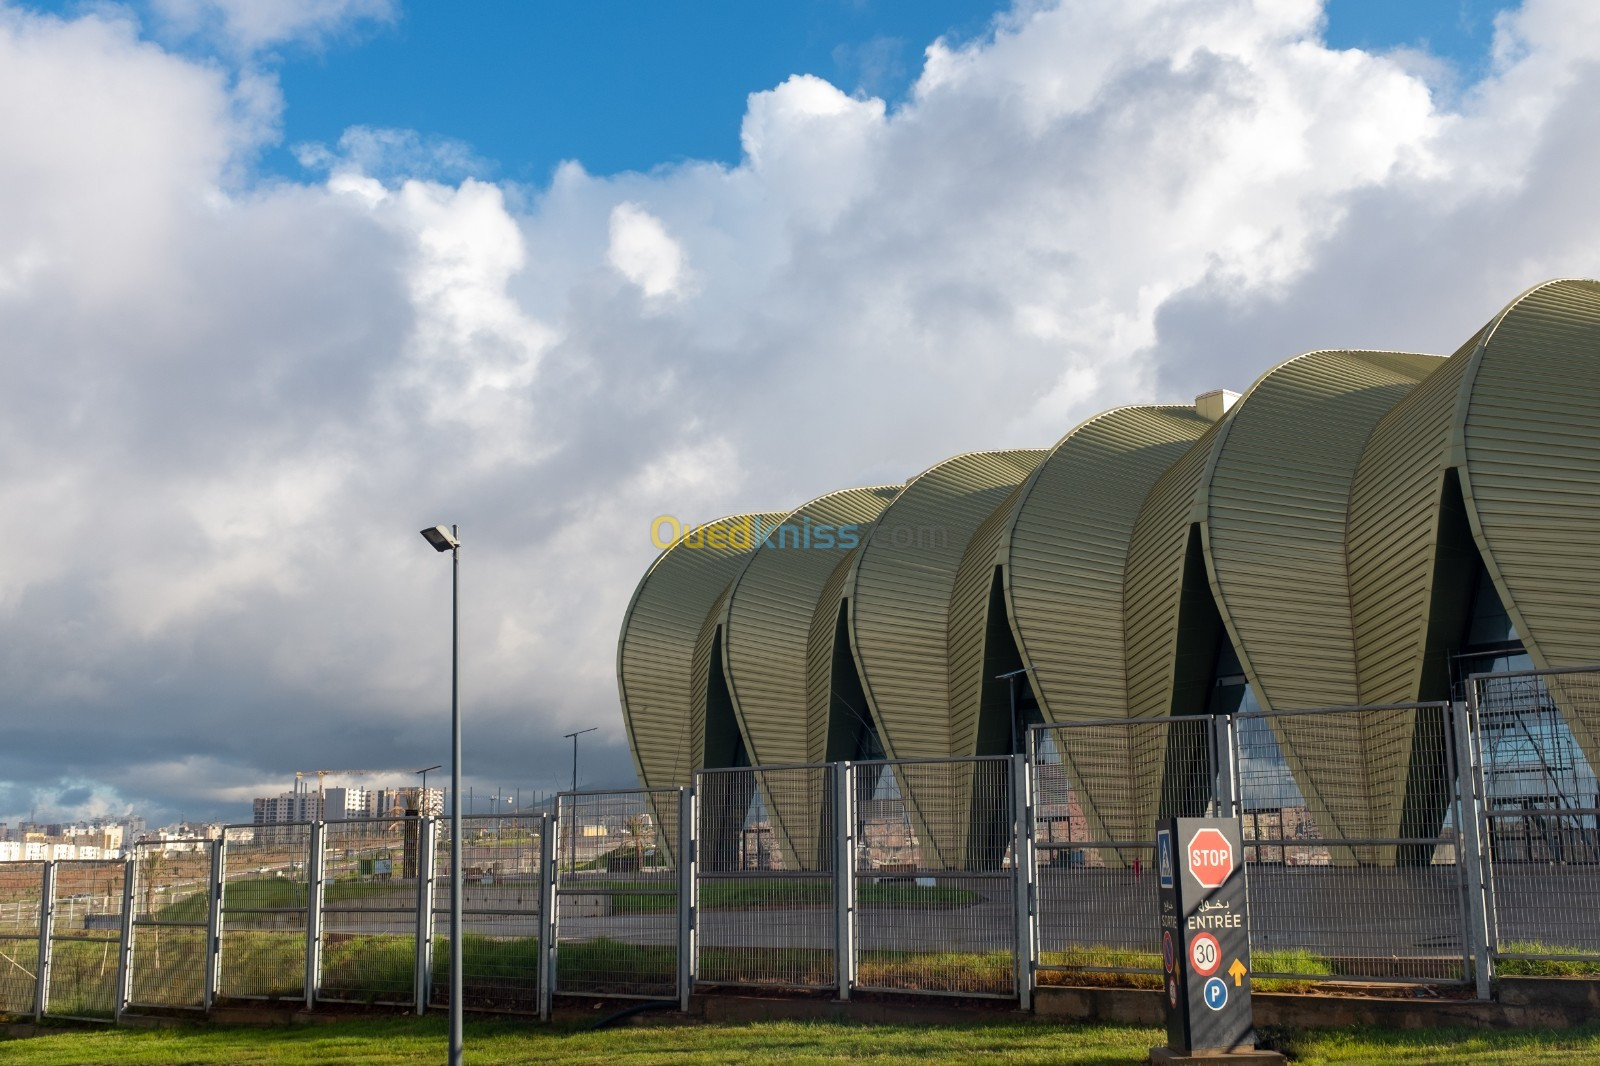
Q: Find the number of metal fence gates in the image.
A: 12